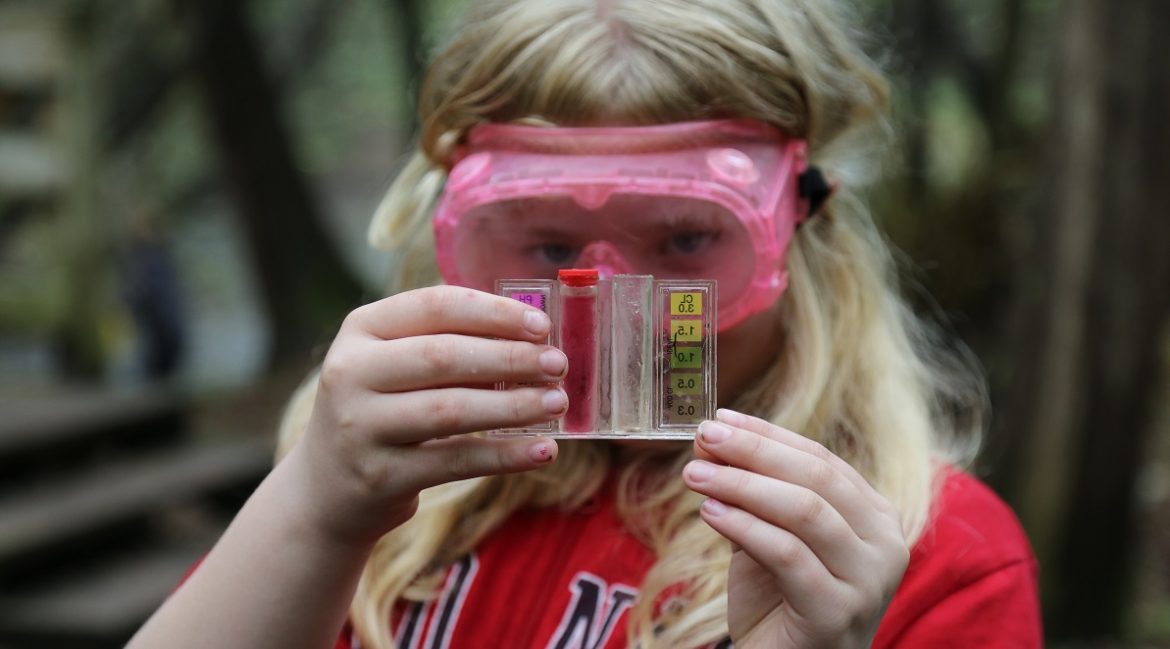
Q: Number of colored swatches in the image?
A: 6